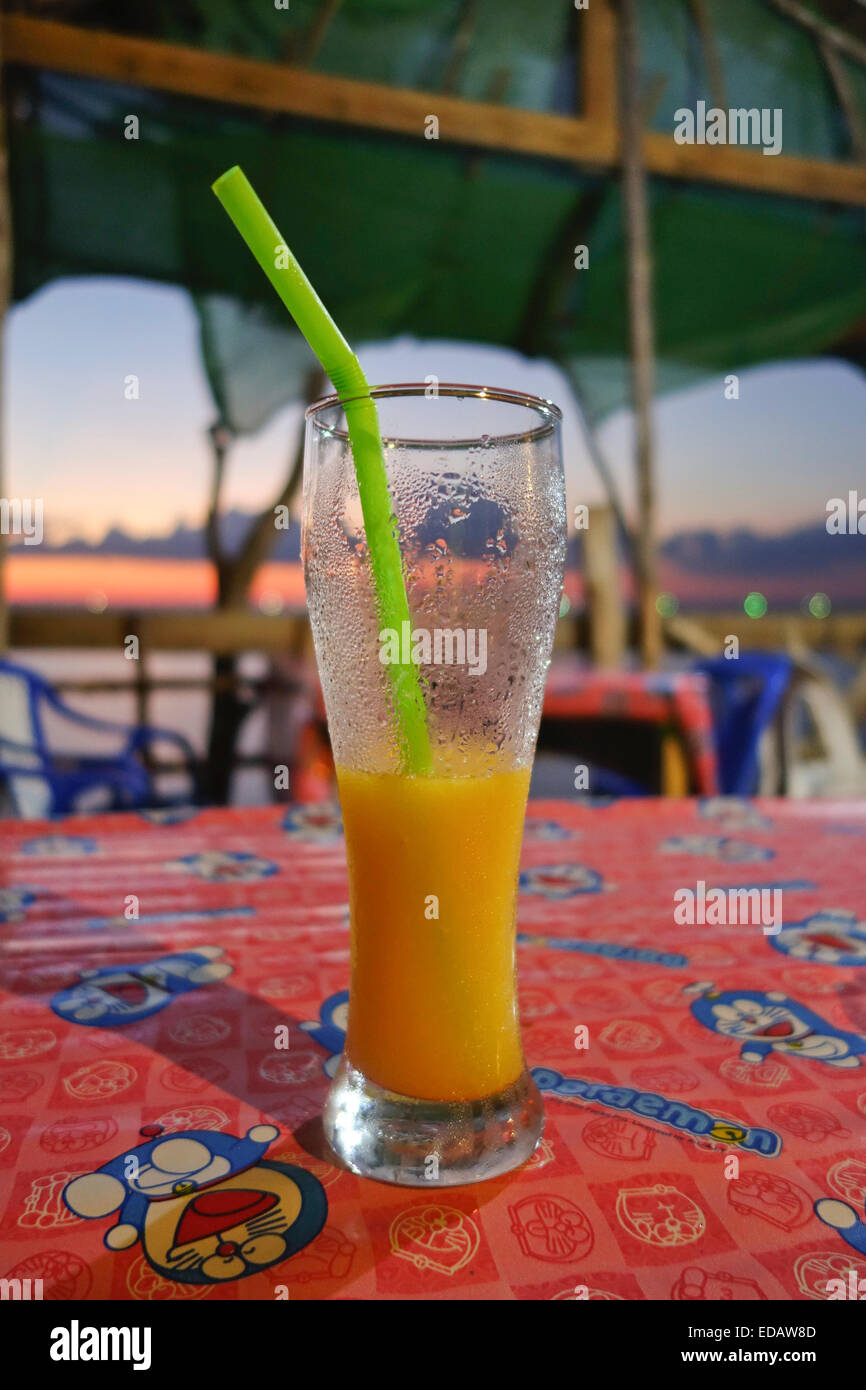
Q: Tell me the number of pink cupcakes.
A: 0